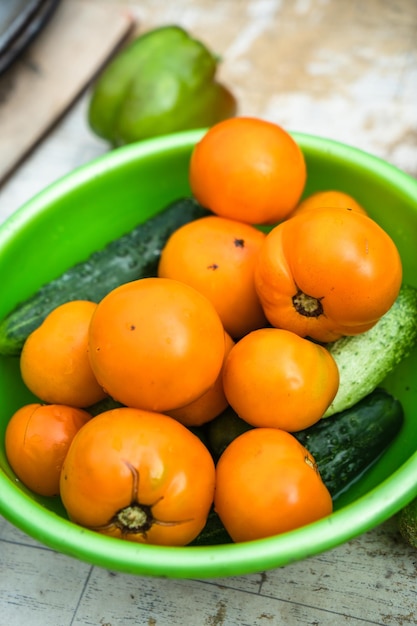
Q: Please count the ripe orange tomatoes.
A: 11